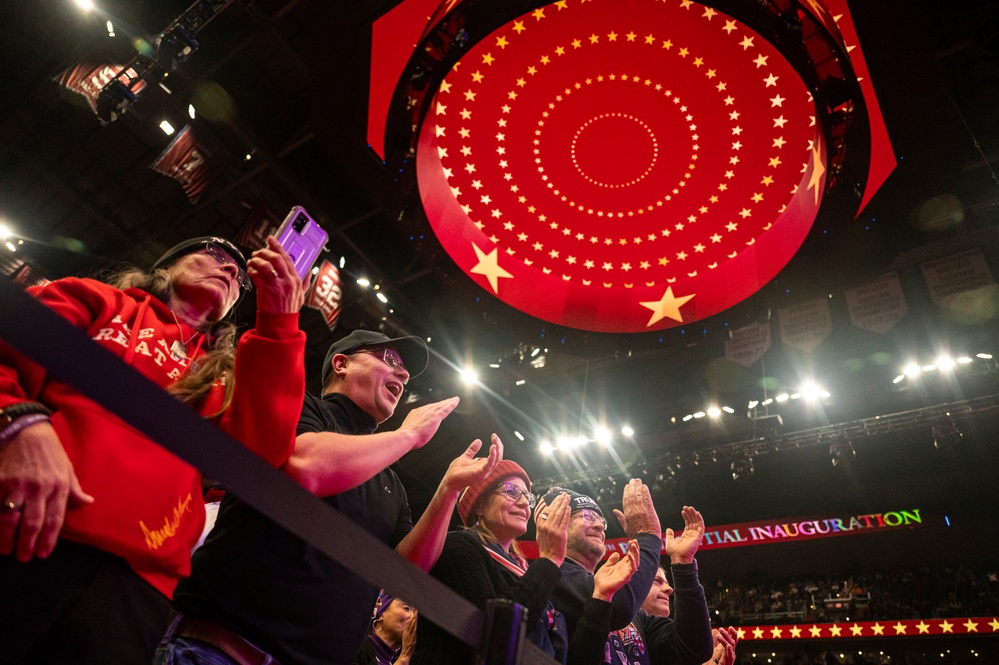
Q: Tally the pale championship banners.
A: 4